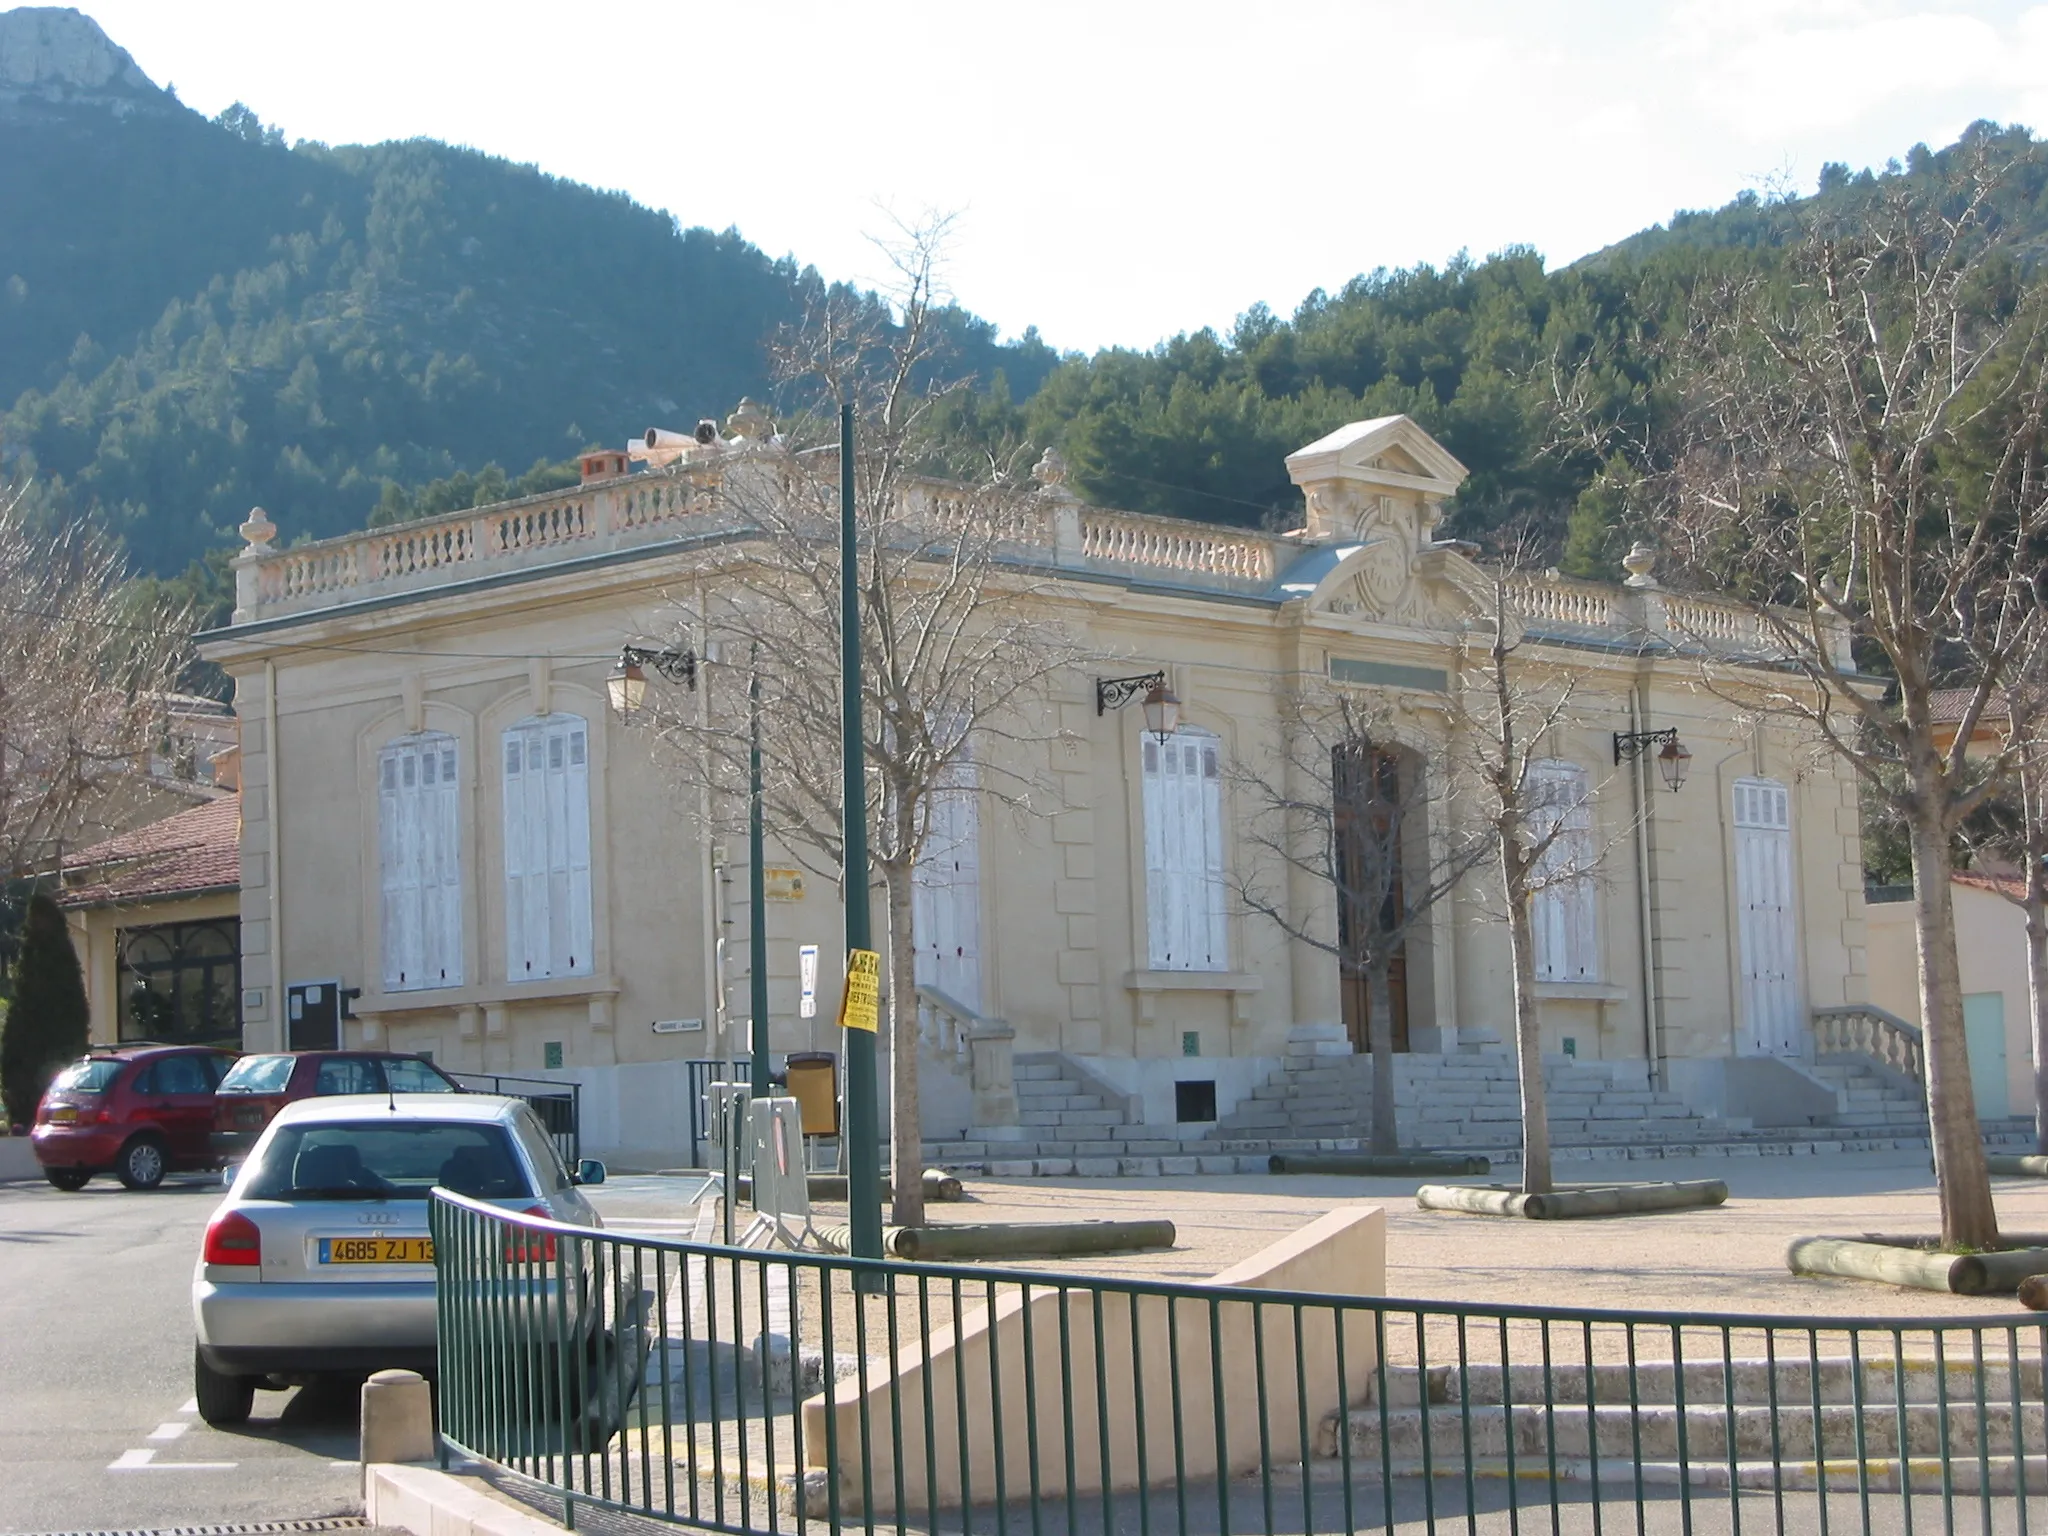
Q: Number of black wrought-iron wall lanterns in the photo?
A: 3